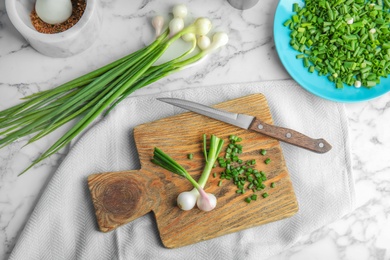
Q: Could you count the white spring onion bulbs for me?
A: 9